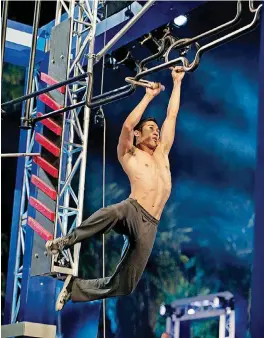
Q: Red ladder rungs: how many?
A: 8